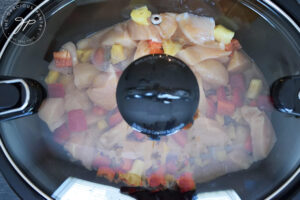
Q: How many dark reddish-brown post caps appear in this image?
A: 0